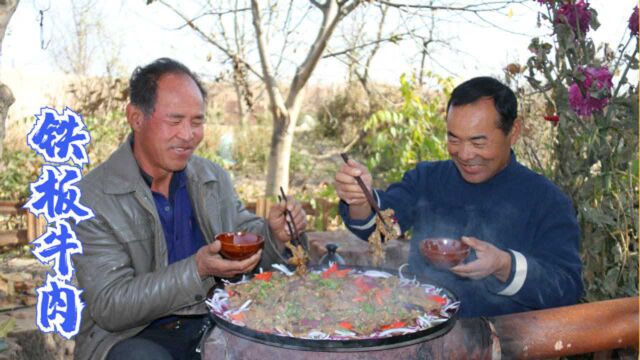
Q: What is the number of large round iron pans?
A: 1